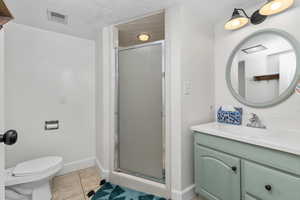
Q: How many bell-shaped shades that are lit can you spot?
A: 2